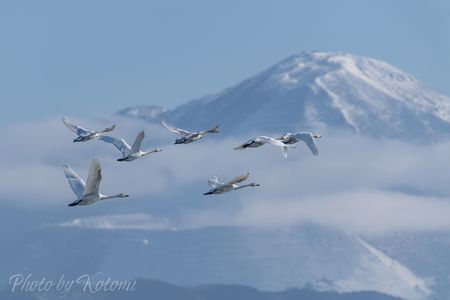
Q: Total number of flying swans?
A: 7